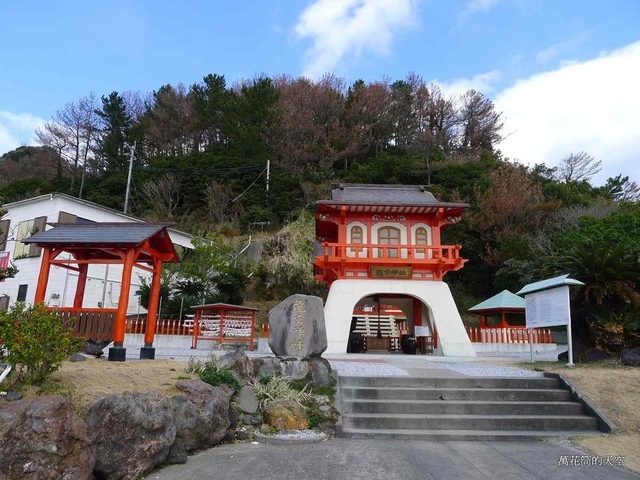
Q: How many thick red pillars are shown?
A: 4